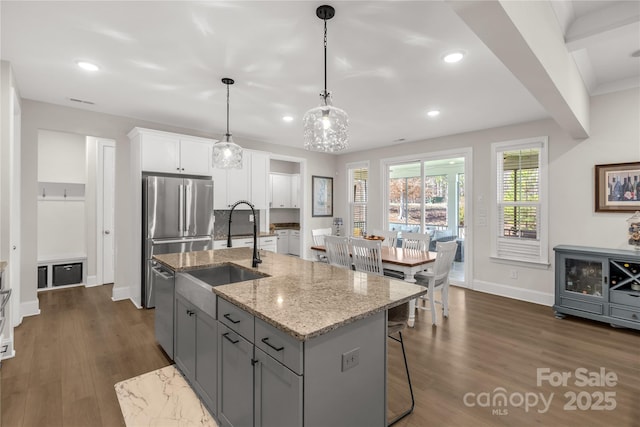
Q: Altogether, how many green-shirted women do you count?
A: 0